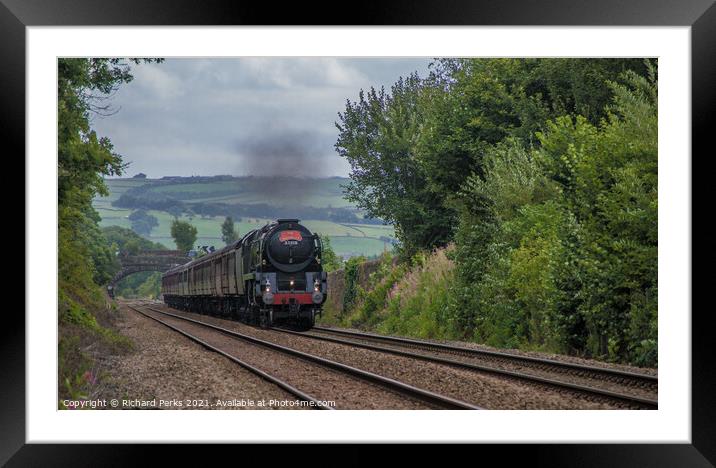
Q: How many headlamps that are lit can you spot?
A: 3